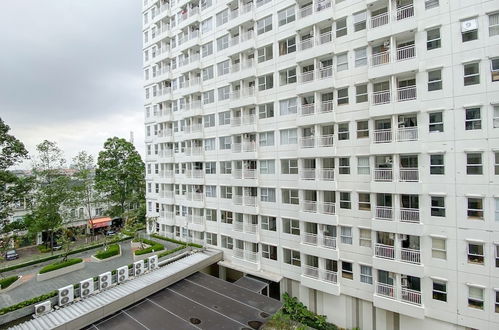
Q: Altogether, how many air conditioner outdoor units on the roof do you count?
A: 7